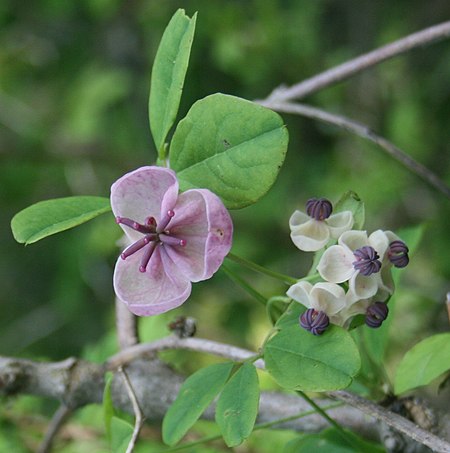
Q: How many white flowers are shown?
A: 5